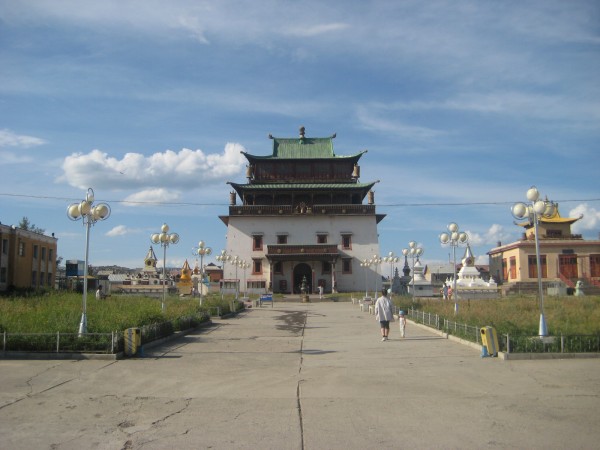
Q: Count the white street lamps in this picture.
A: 12